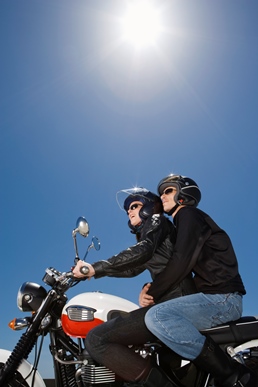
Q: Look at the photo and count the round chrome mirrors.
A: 2